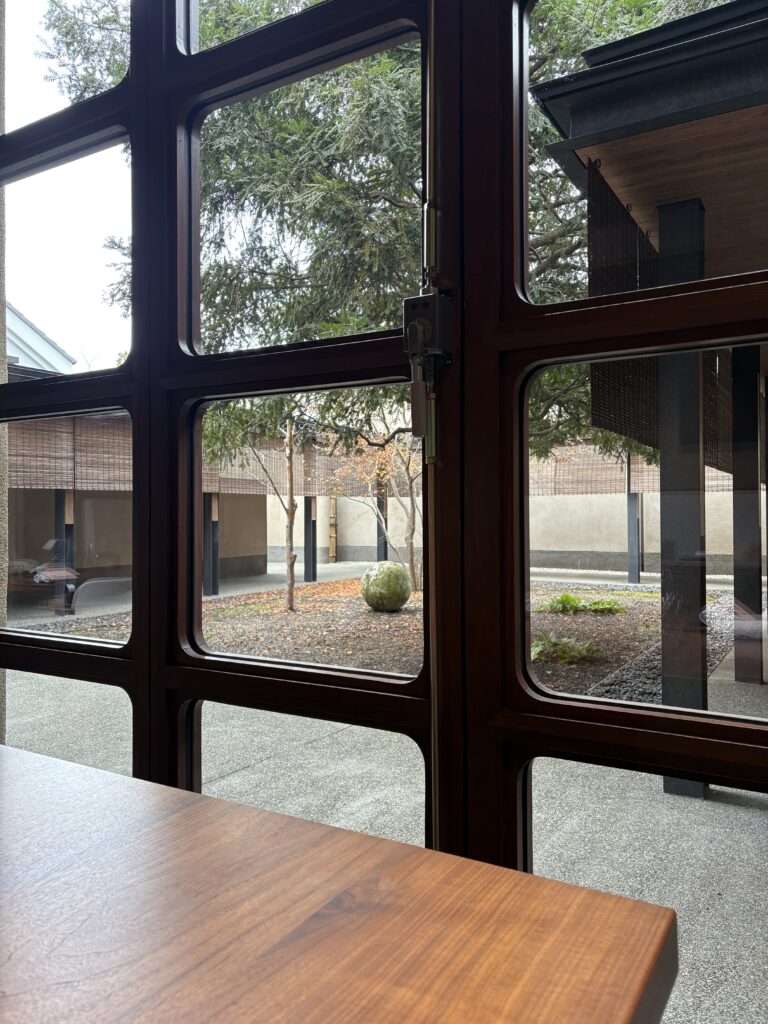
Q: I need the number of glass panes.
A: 11